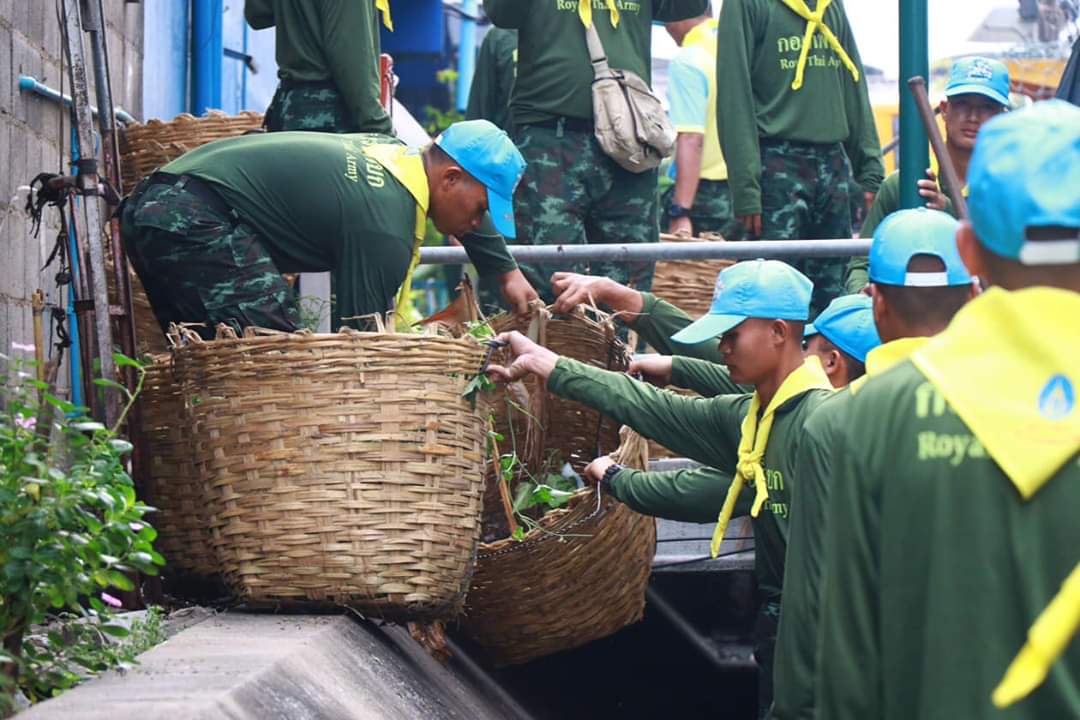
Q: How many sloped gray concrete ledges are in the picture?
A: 1